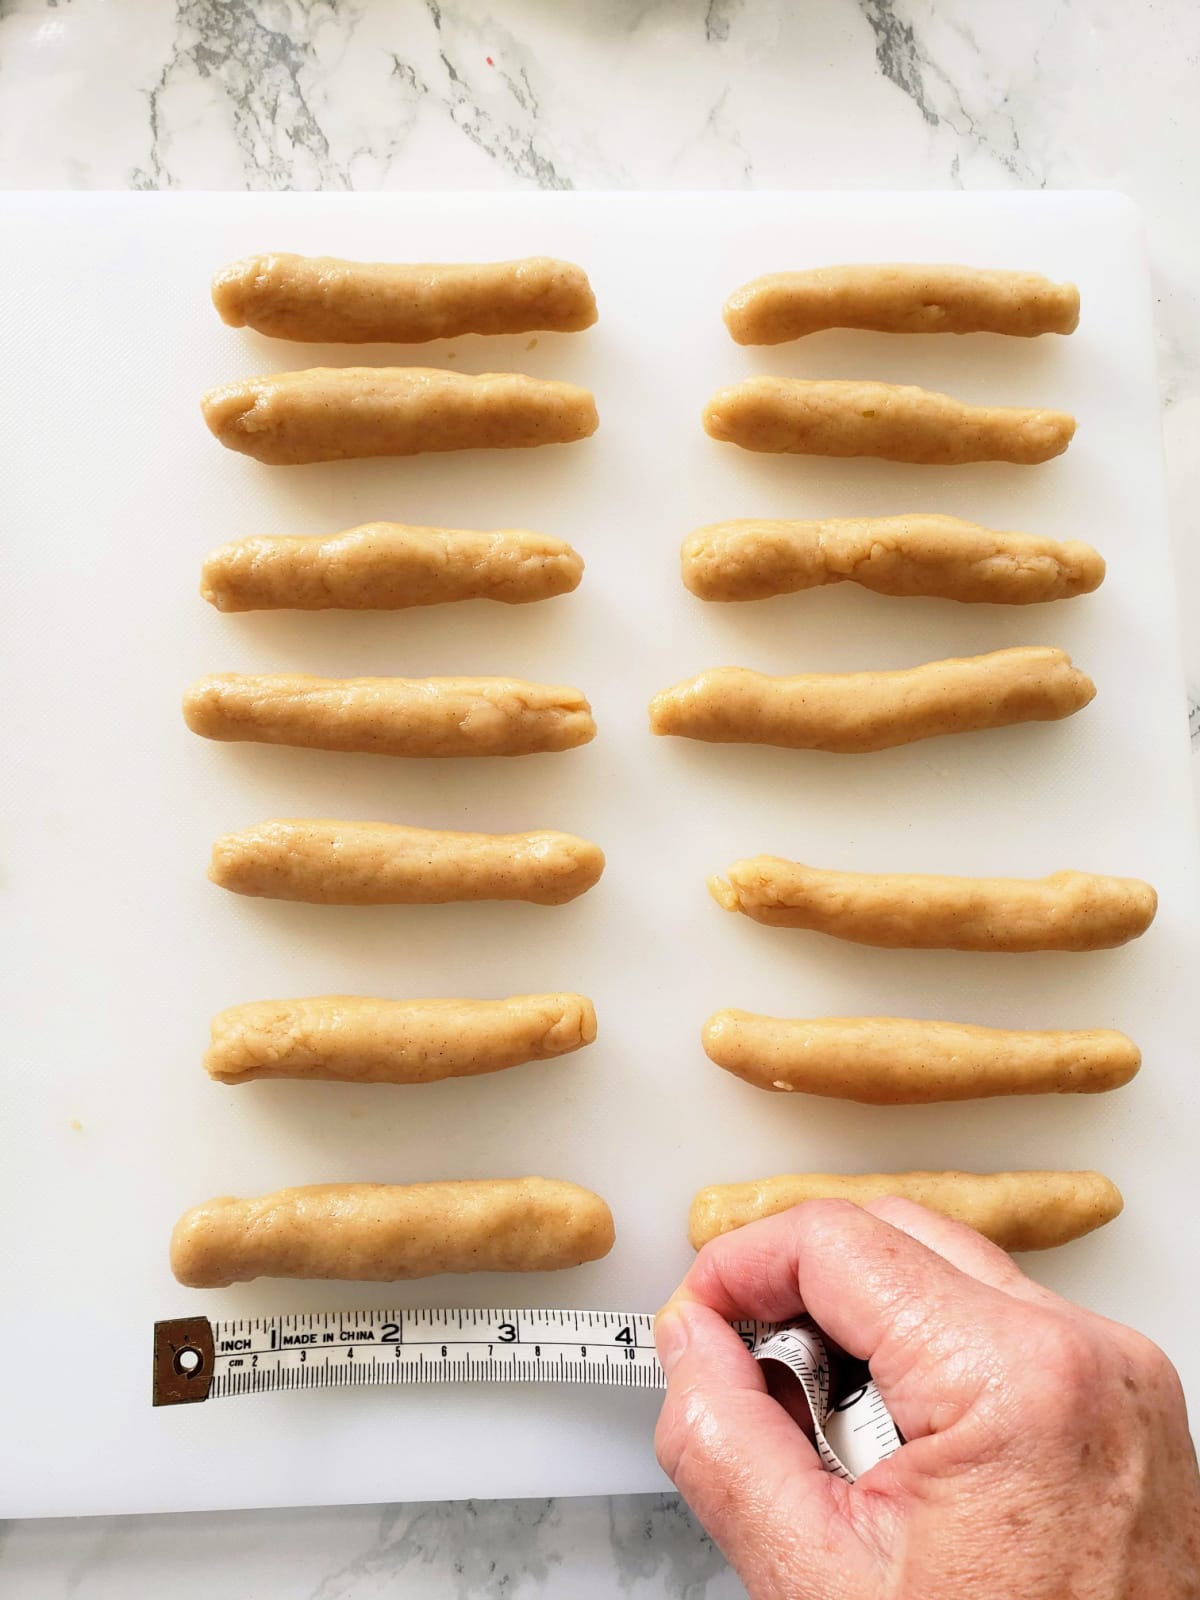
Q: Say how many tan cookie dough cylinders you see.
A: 14